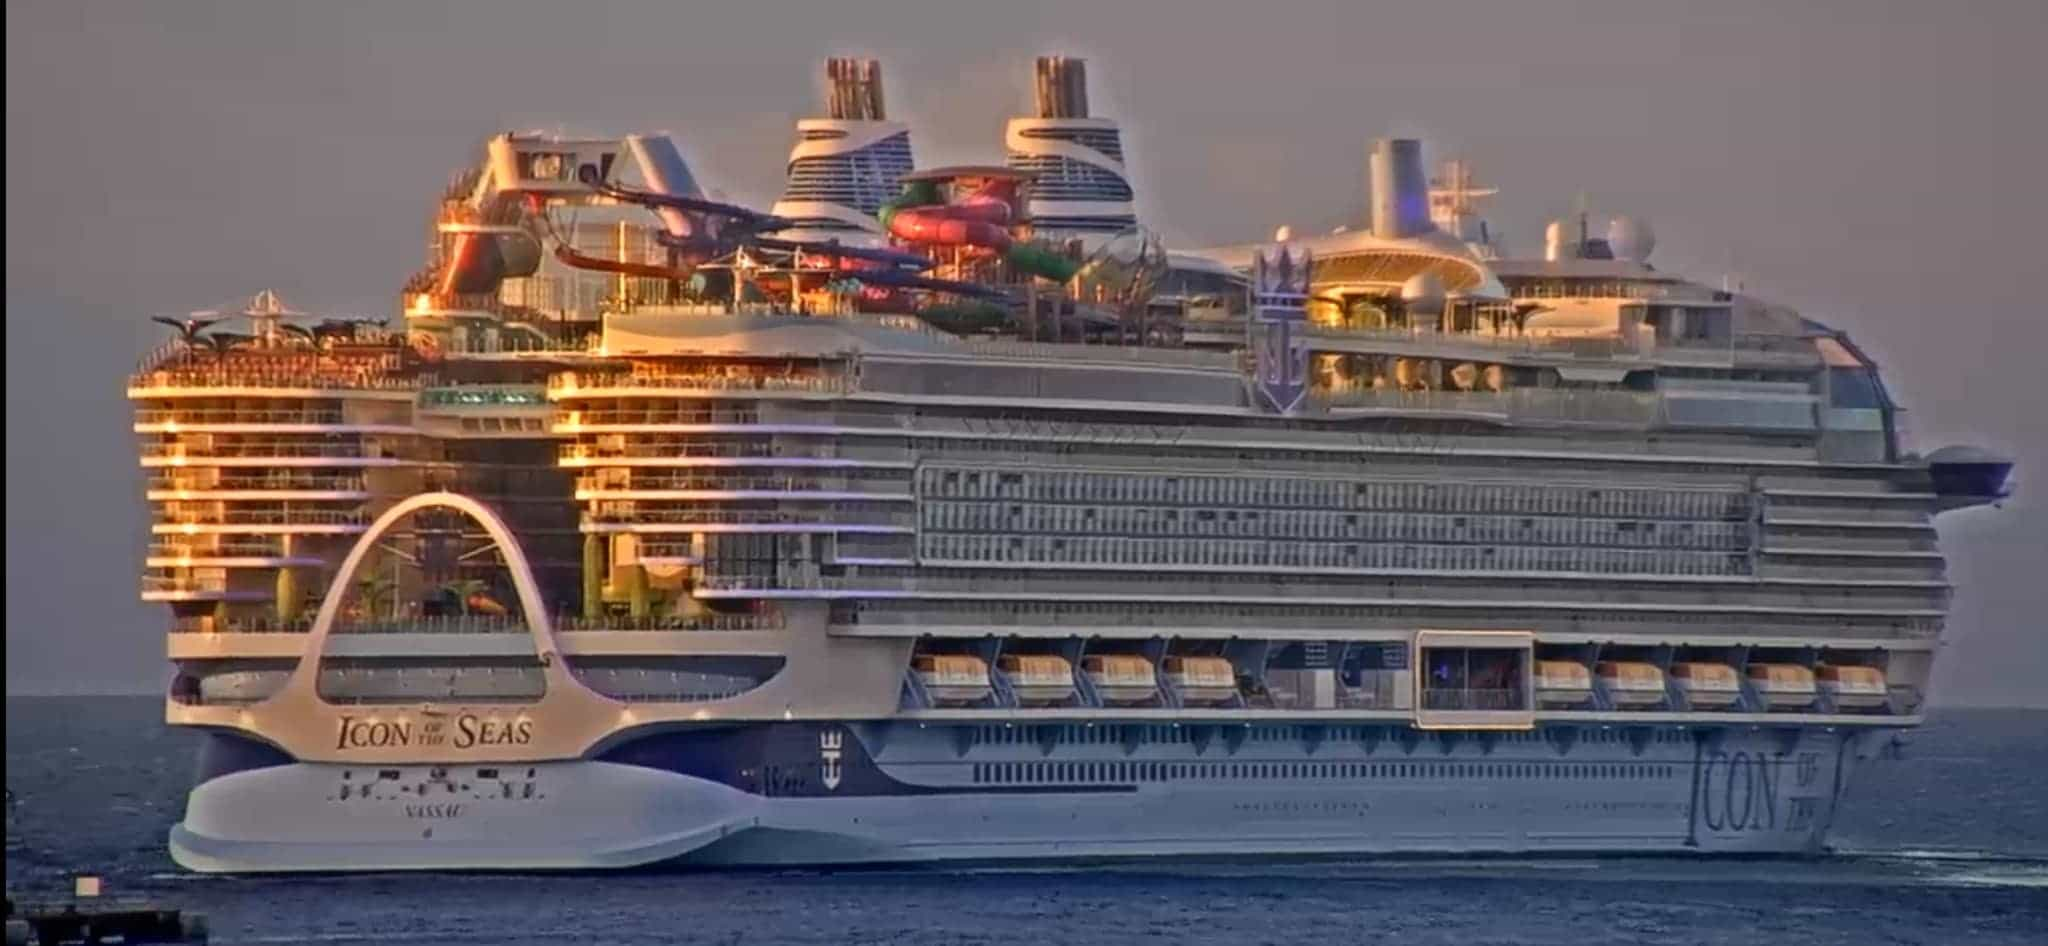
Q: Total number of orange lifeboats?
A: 9